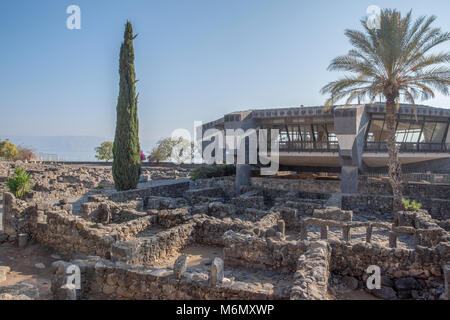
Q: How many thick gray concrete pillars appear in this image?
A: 2